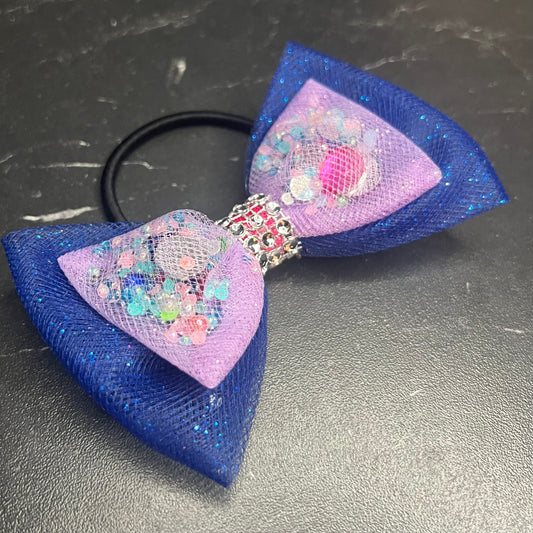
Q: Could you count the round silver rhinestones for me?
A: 12